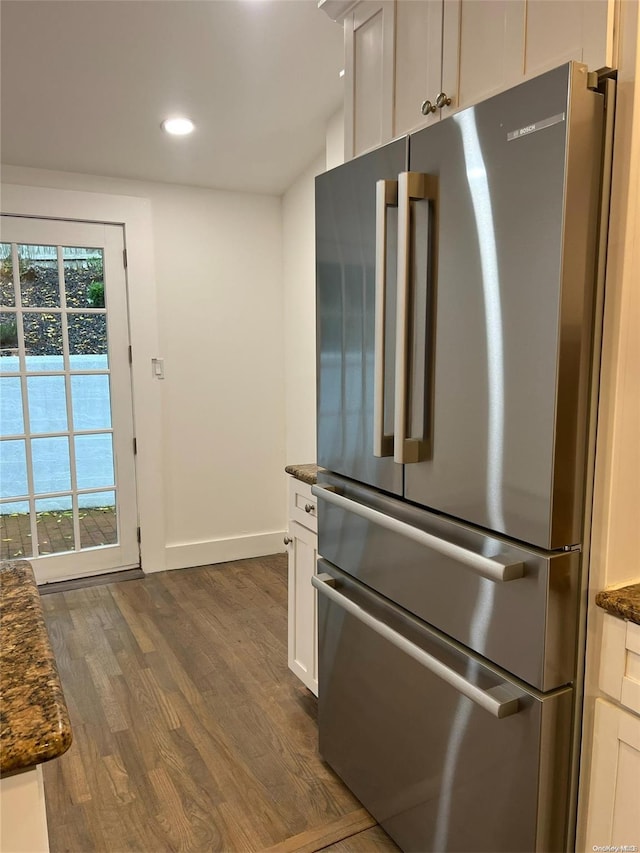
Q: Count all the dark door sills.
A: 1